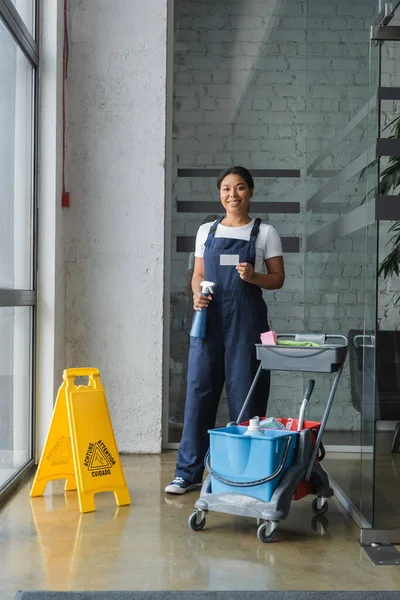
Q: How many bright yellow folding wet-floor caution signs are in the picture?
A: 1